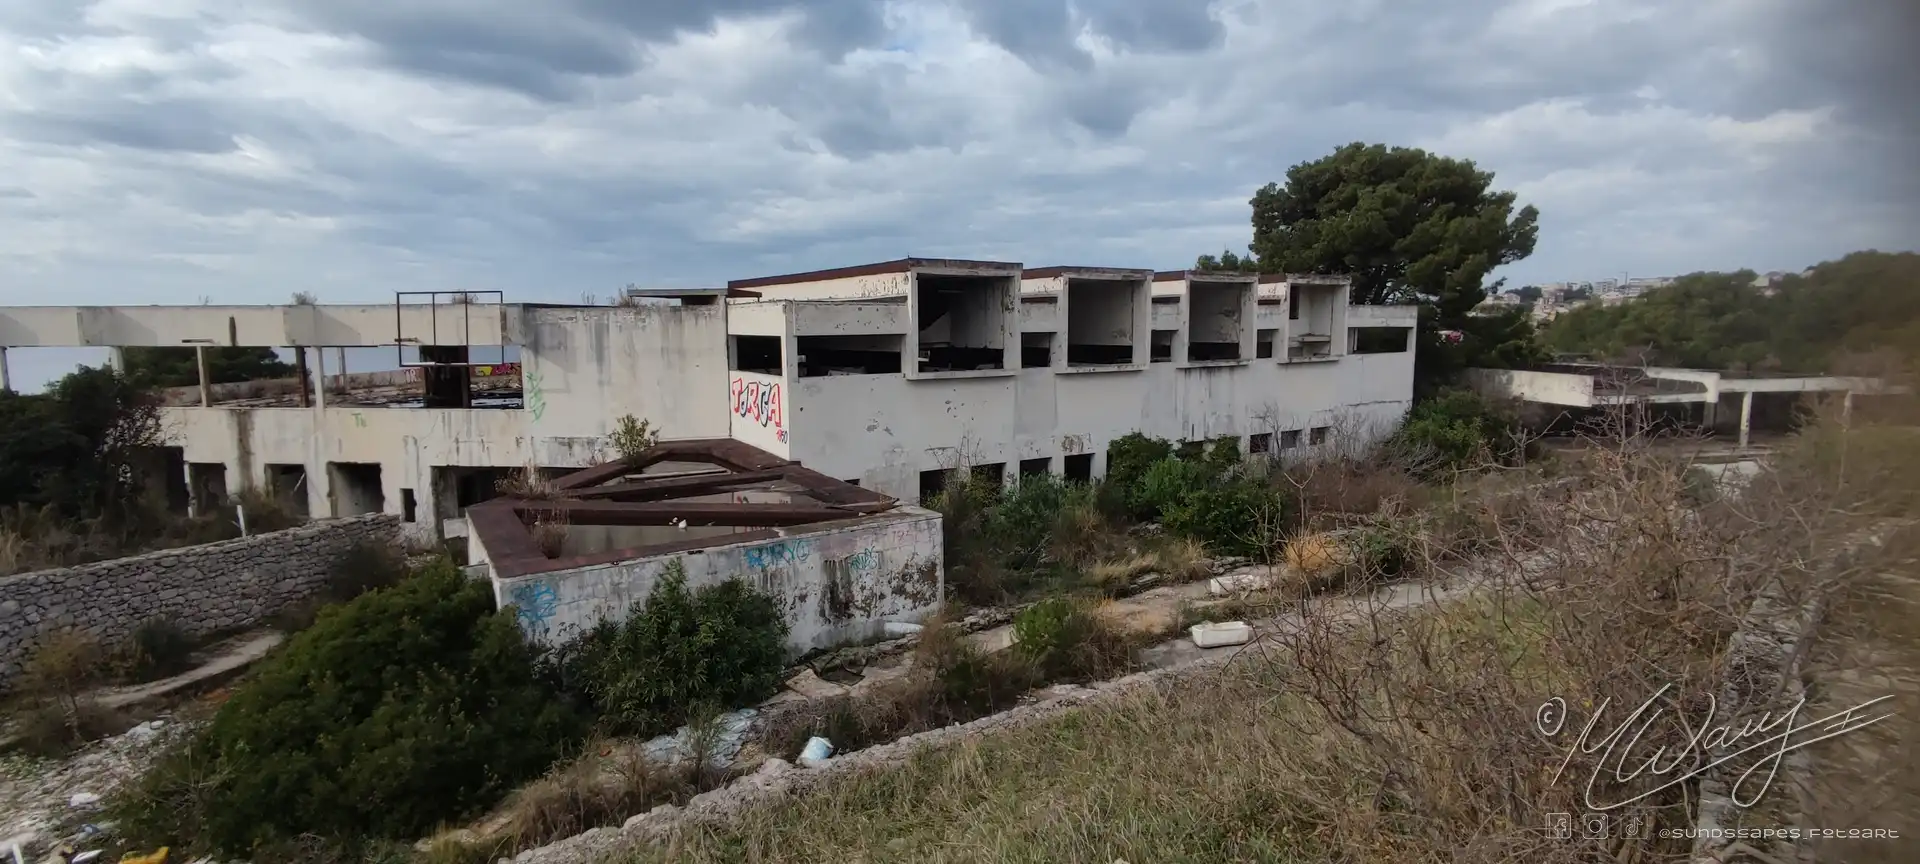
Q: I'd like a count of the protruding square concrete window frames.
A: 4